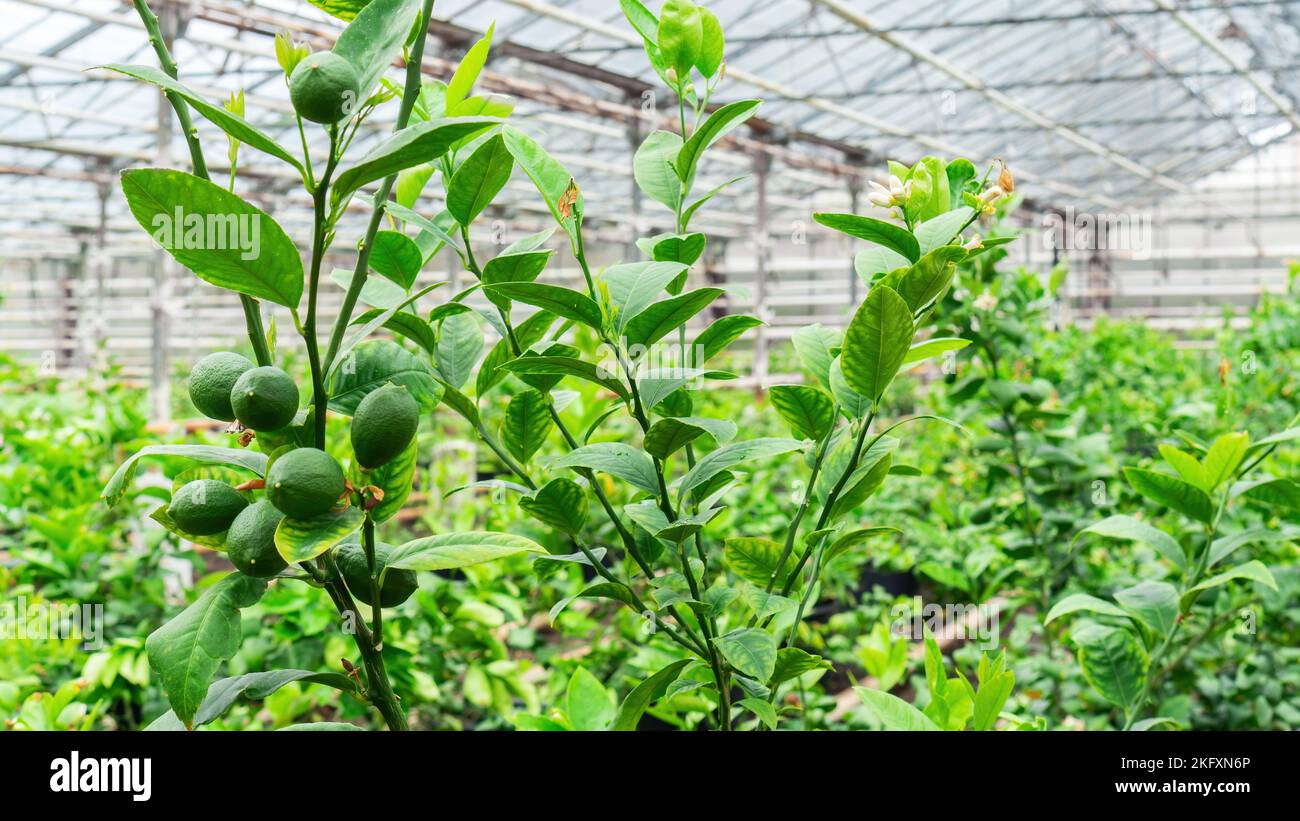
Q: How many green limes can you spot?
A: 8